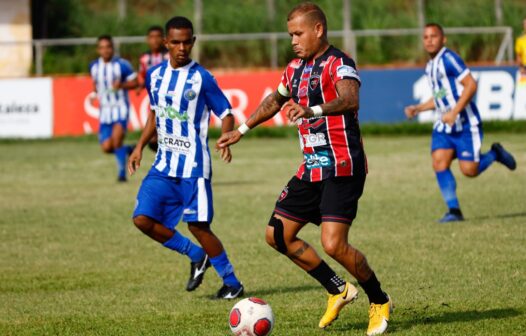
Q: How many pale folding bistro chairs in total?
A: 0